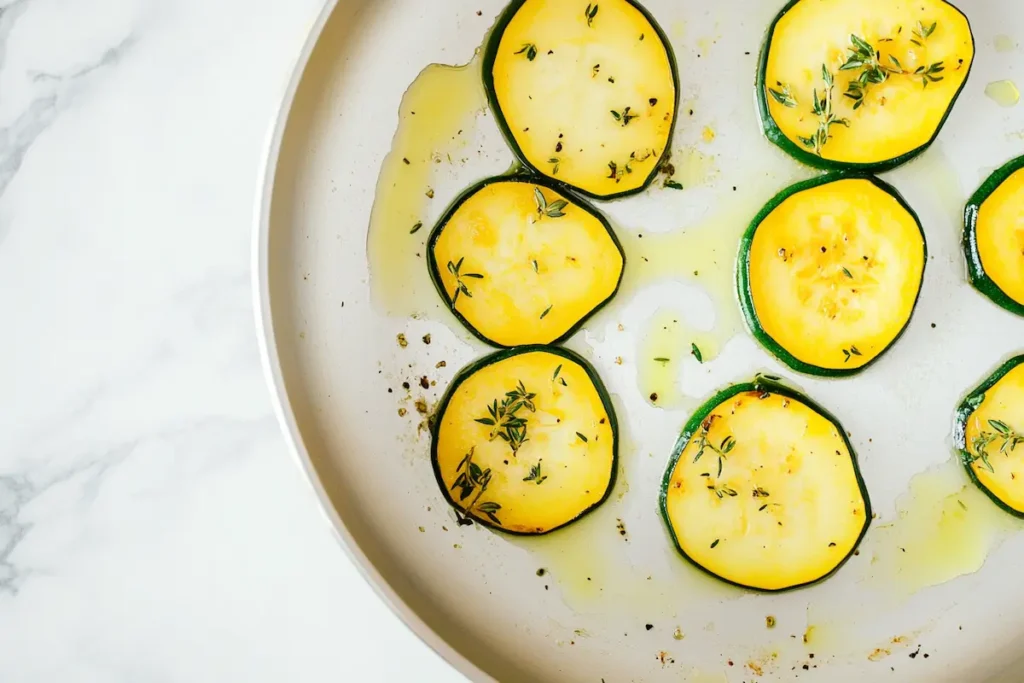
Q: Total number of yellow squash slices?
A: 8